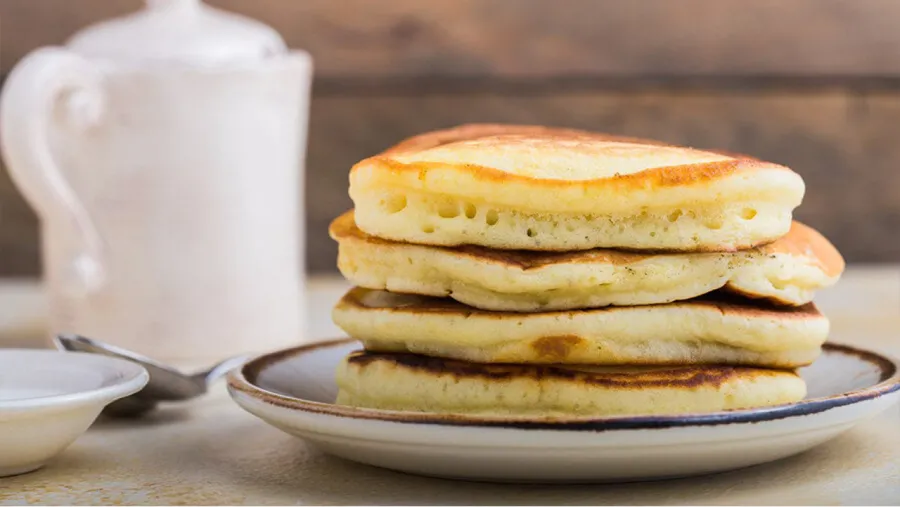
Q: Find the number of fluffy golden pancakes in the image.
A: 4